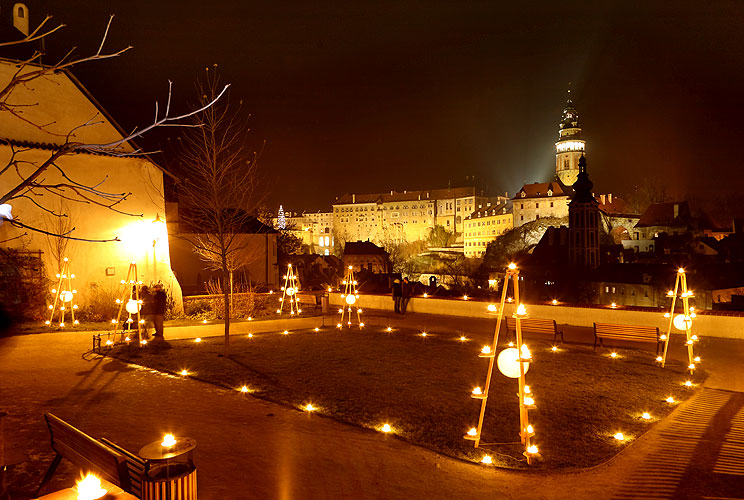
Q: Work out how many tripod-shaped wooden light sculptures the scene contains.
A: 6